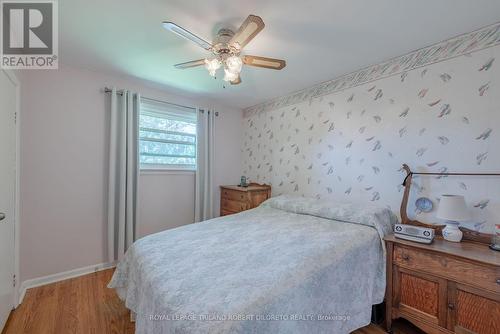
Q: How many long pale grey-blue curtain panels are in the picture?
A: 2